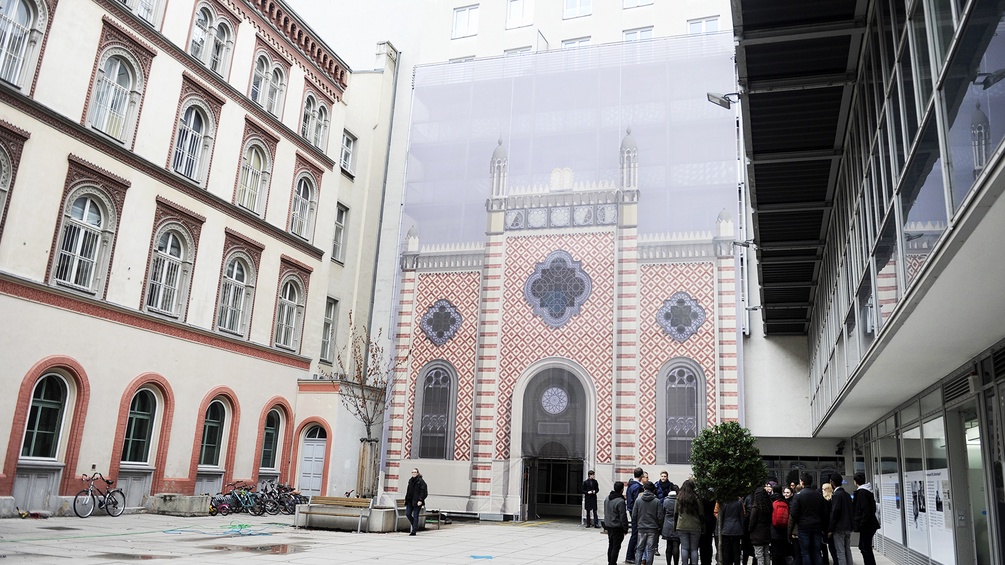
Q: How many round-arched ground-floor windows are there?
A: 4